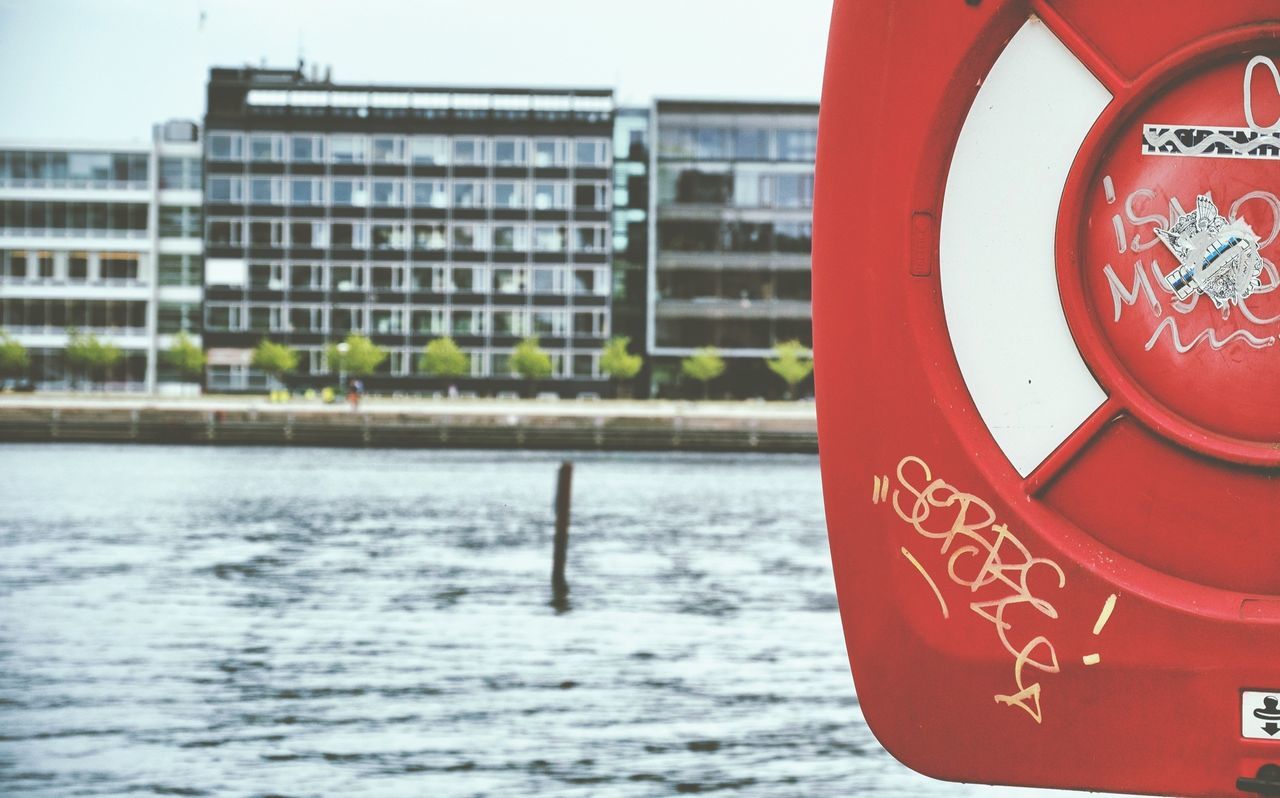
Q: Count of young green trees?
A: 10